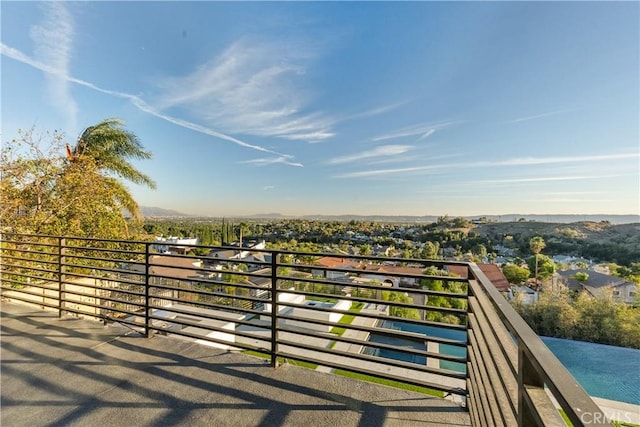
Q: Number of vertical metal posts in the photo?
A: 5